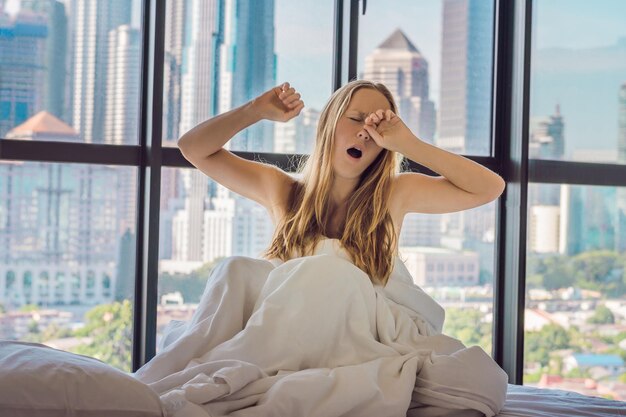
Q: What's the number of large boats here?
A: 0